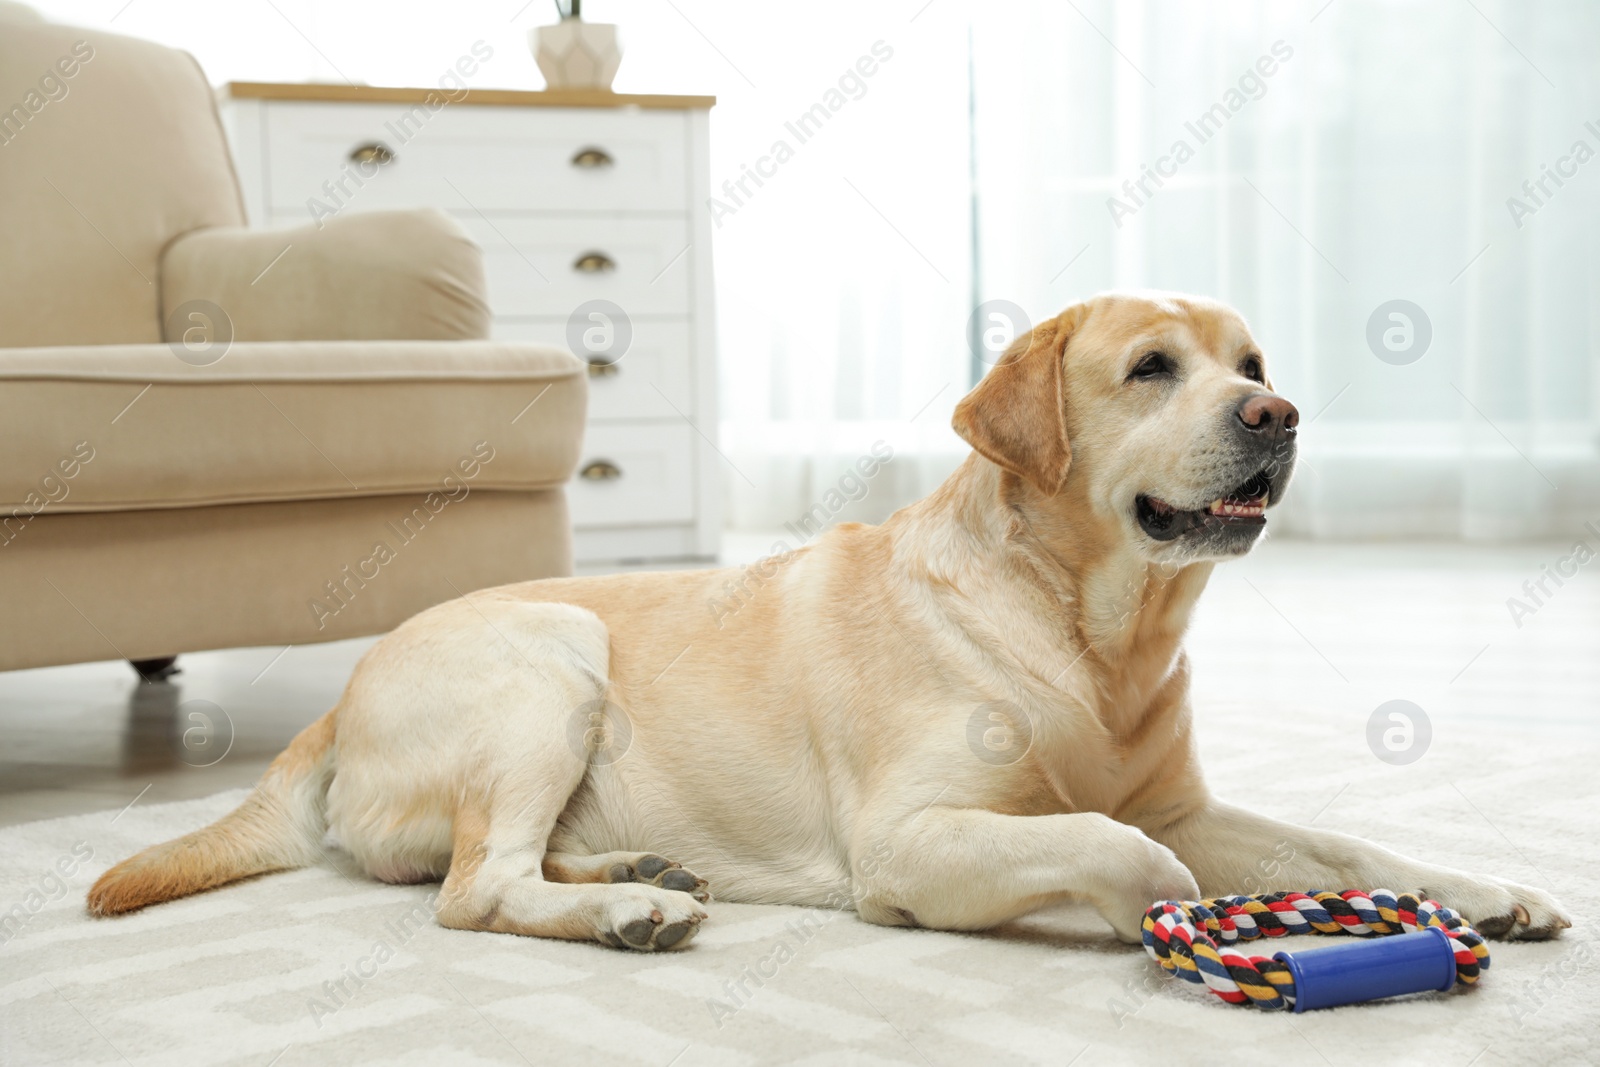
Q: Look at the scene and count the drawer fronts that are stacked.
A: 4